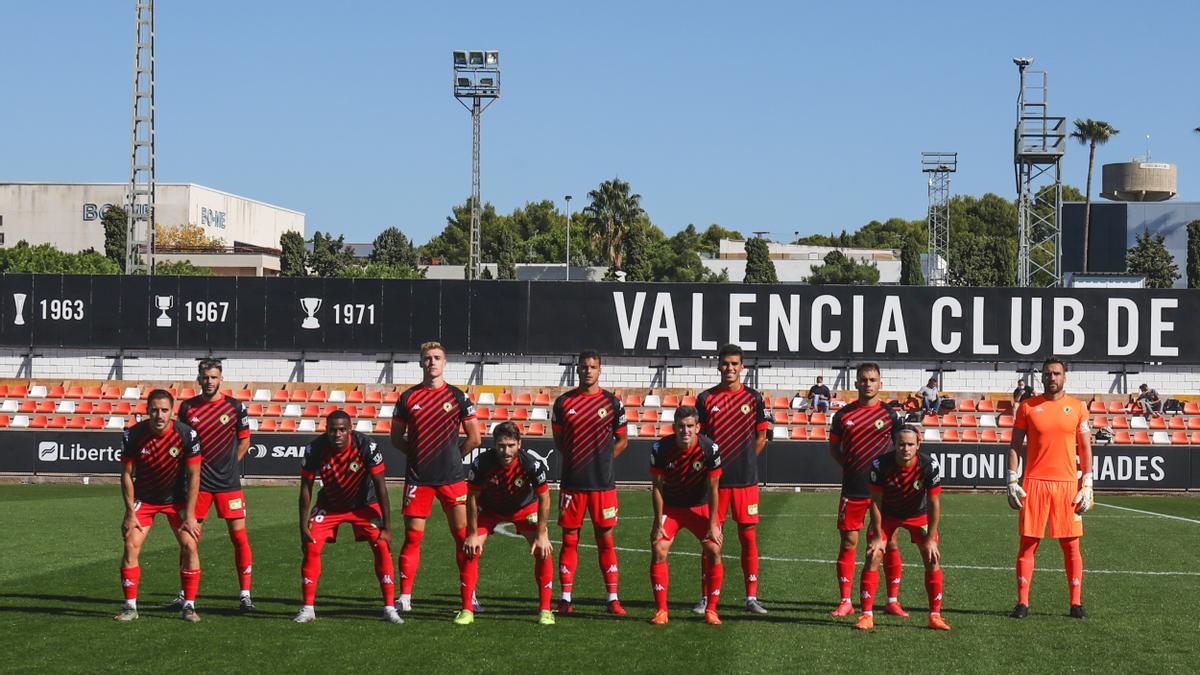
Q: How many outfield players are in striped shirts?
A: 10